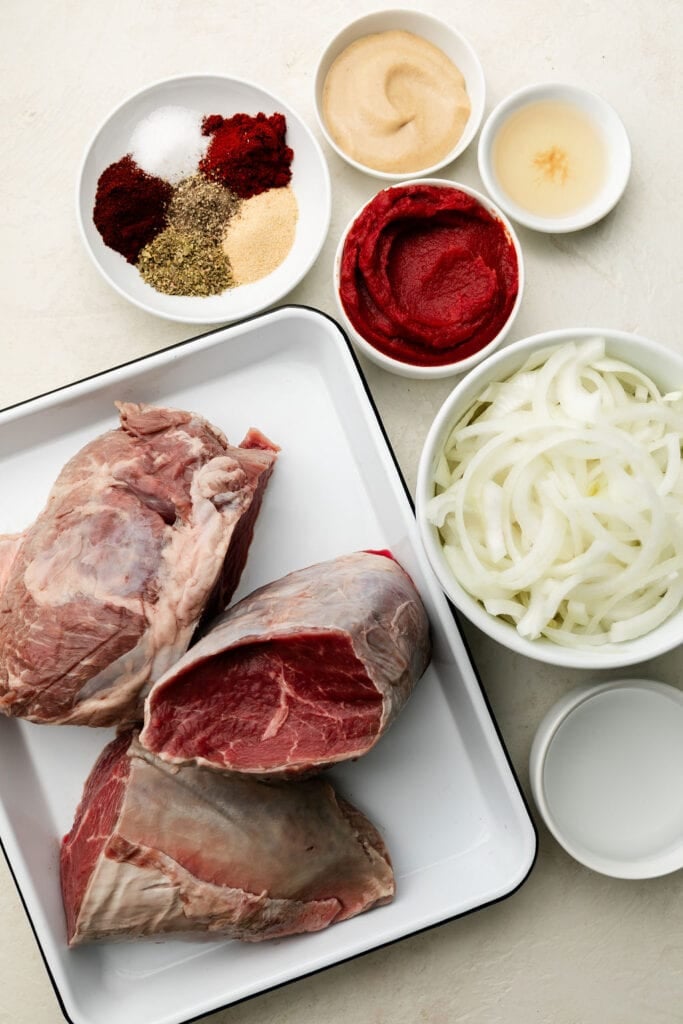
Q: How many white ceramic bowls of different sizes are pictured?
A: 6